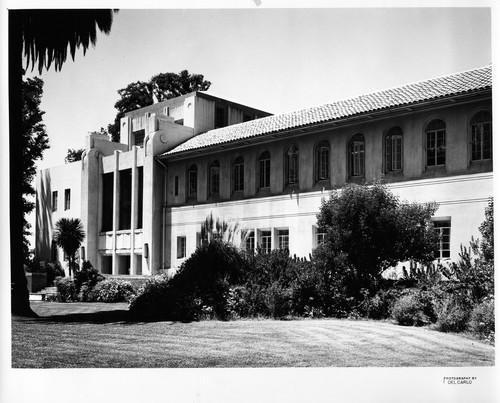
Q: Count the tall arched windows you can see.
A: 10